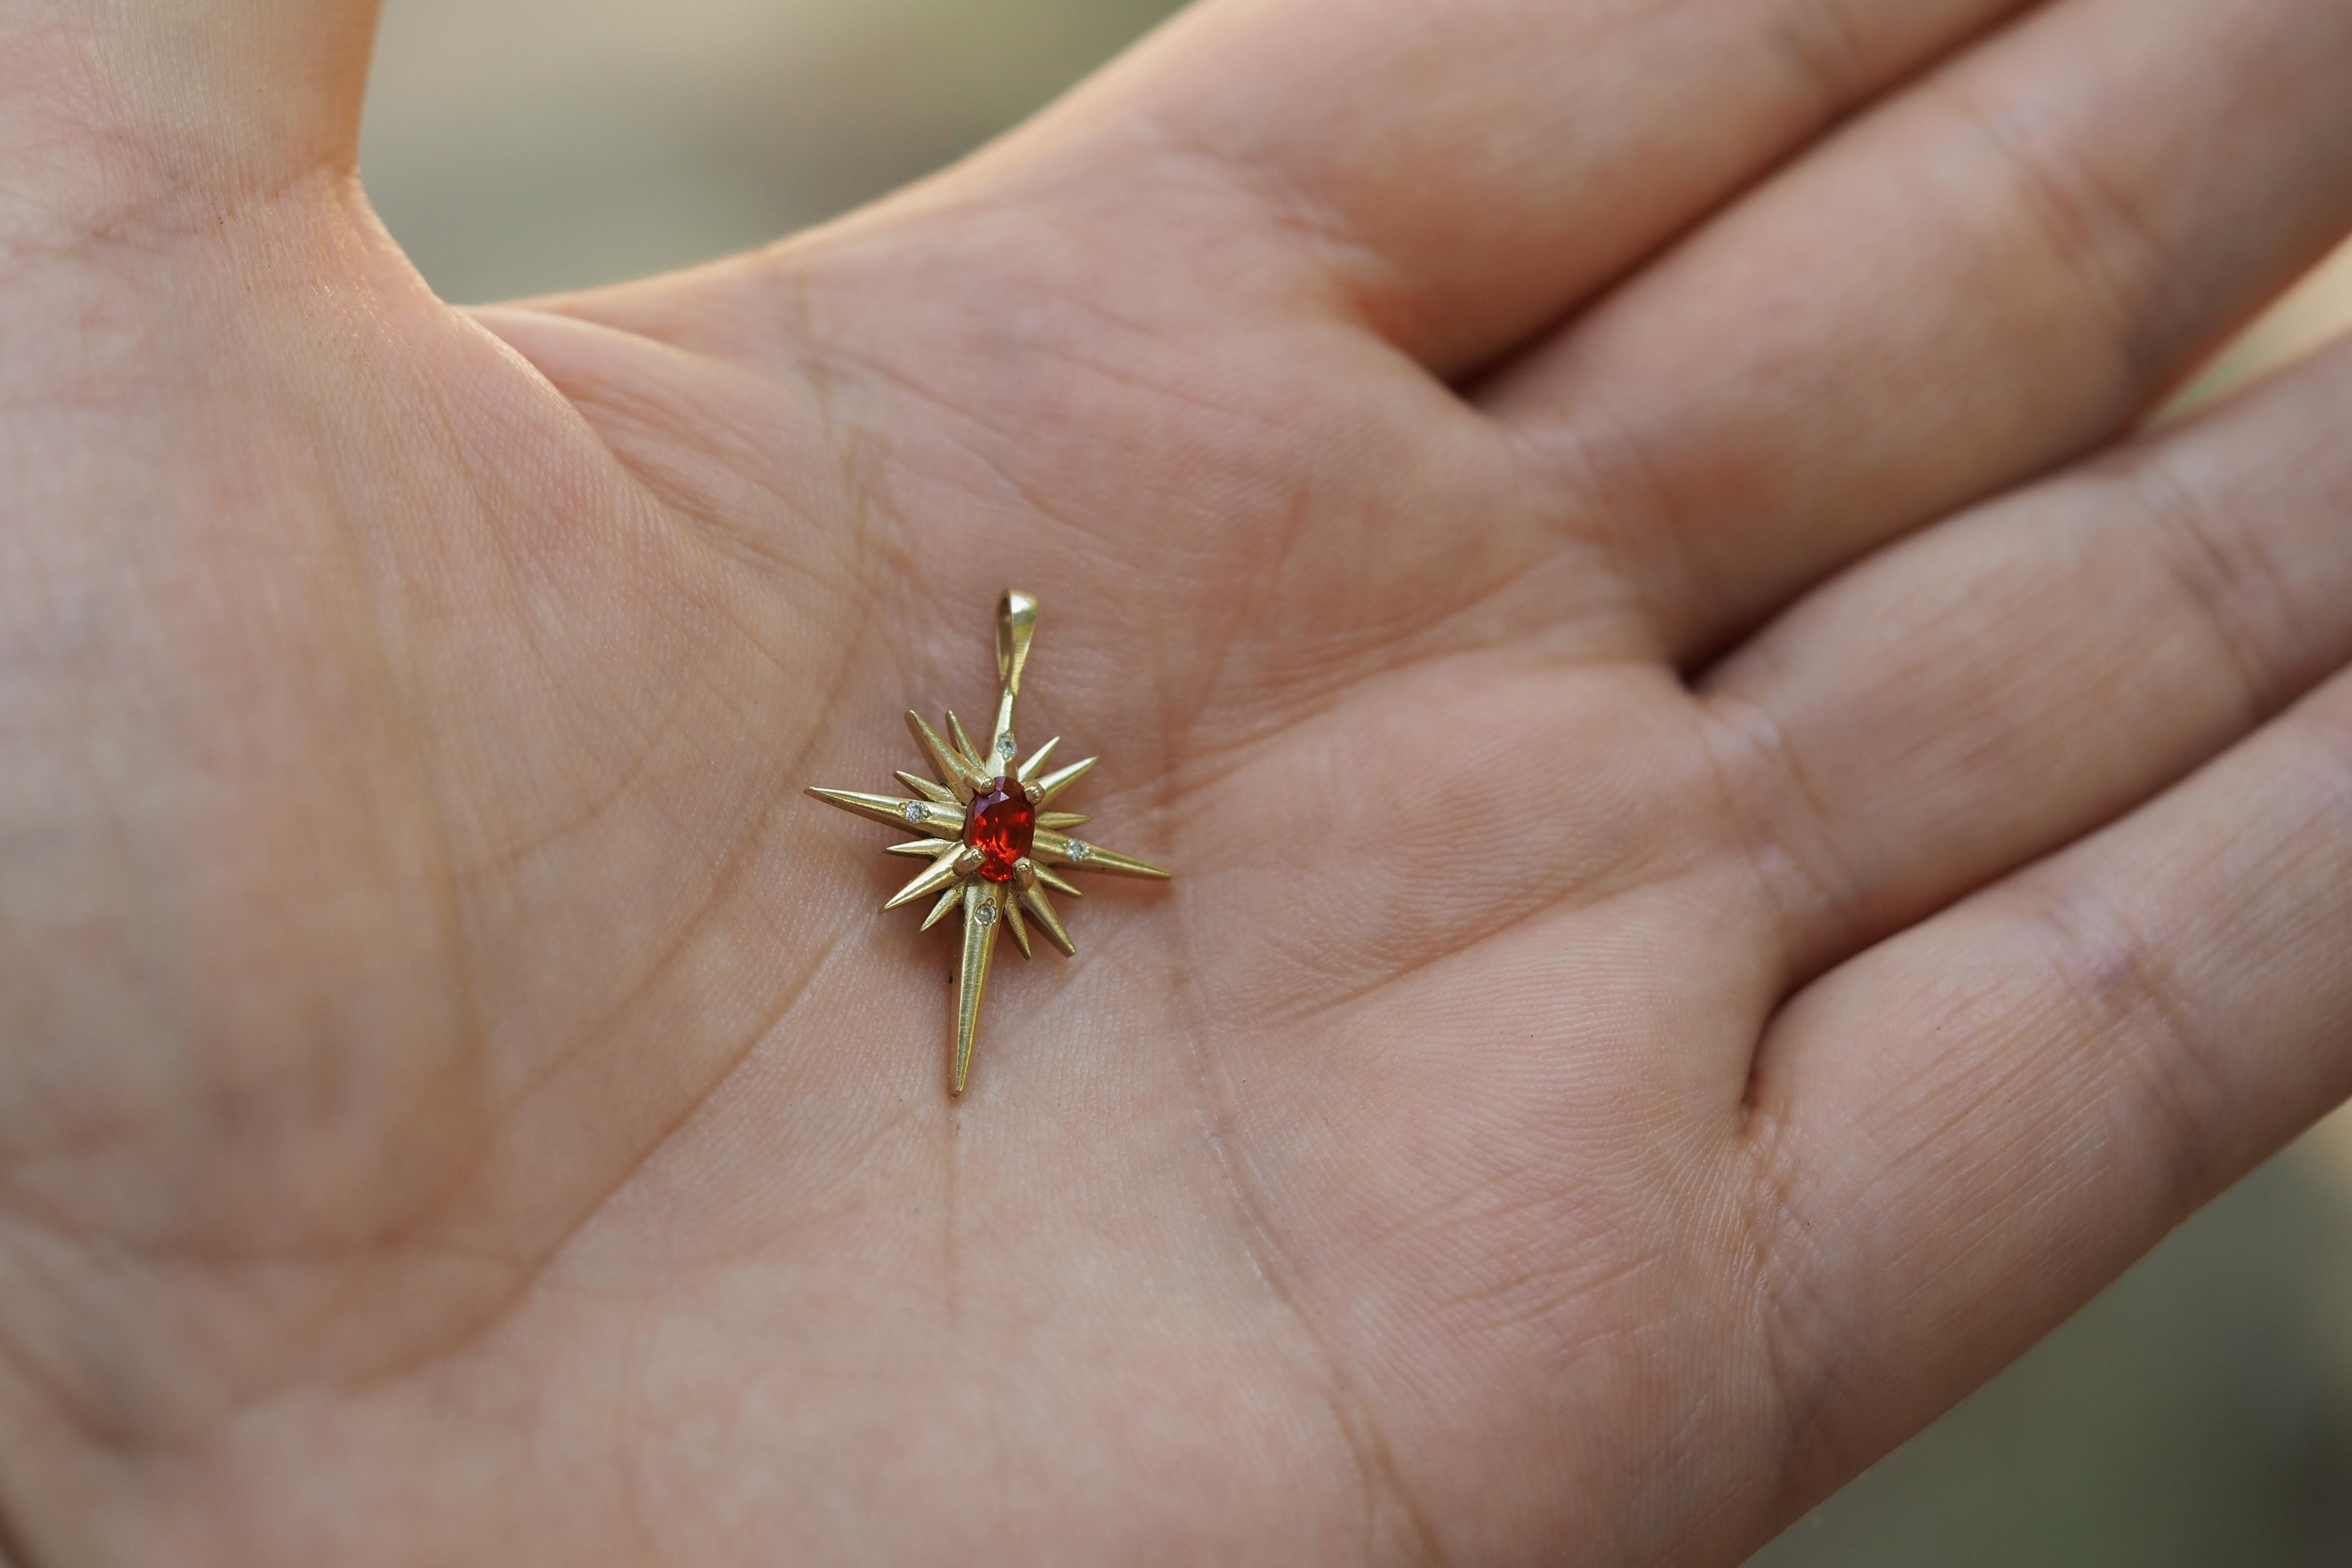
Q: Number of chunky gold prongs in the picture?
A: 4